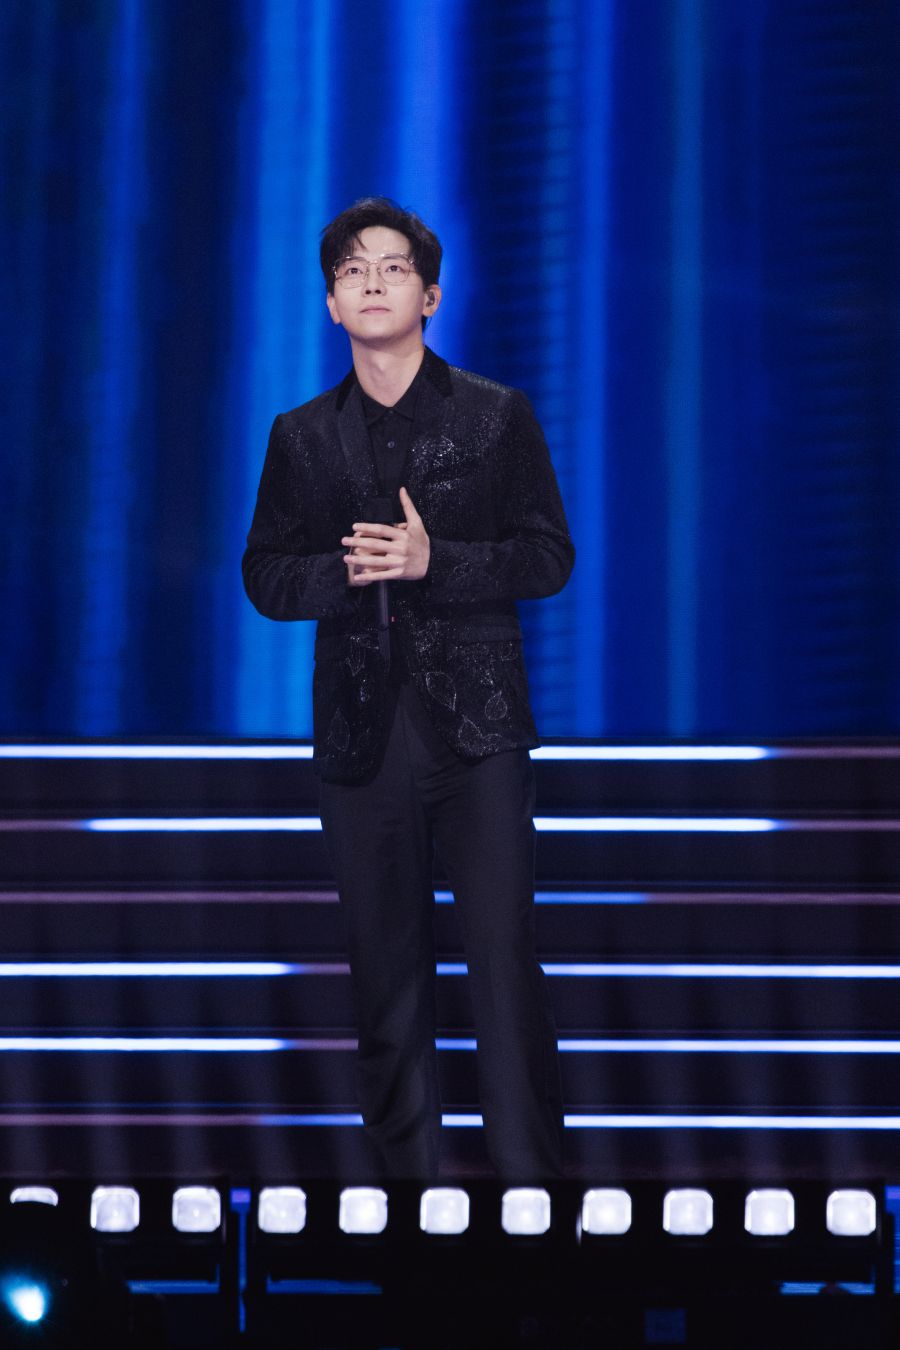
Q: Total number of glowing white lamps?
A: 11